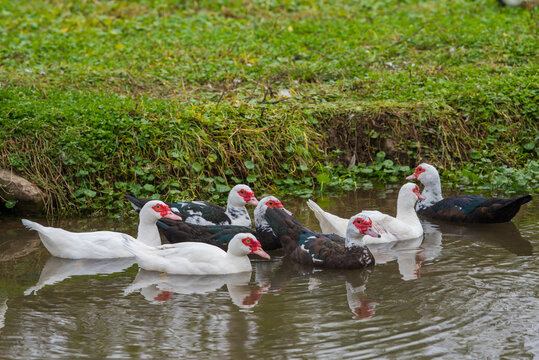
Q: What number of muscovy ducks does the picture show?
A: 7